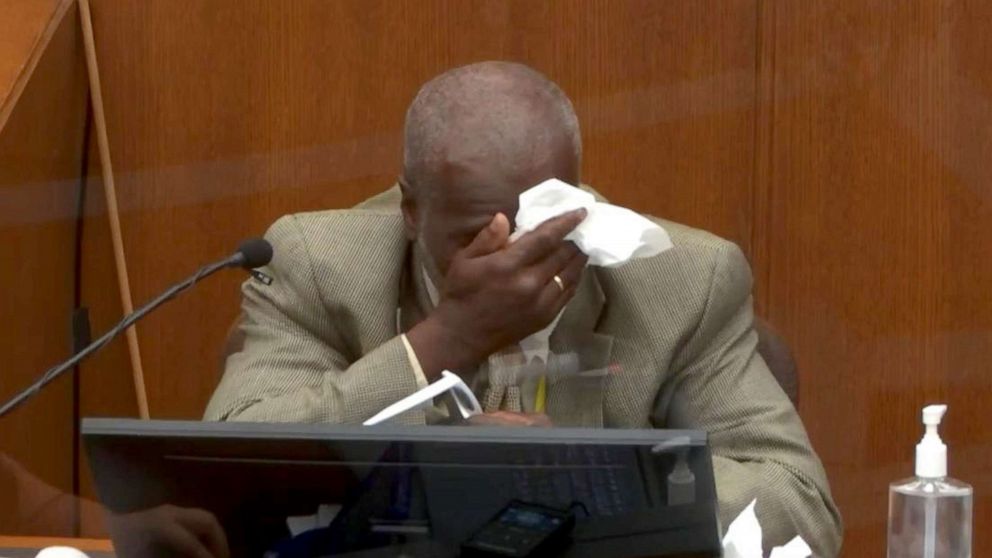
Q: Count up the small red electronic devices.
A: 0